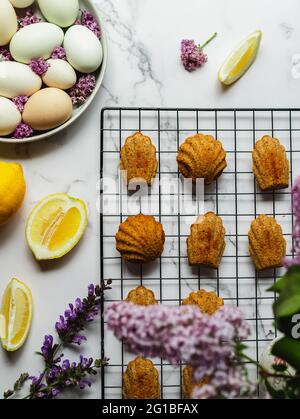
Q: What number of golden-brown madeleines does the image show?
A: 10